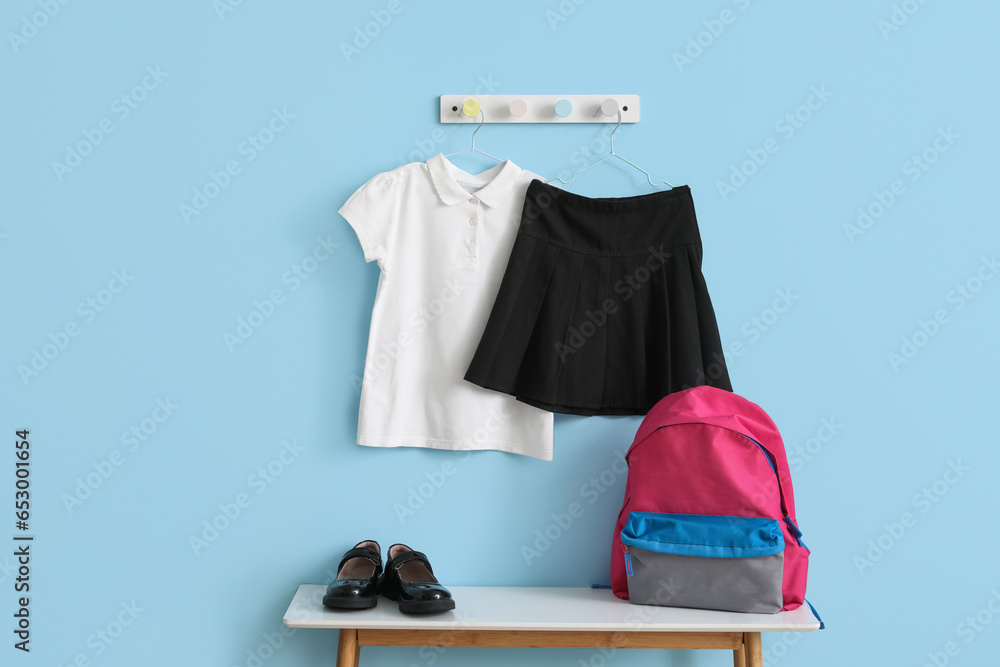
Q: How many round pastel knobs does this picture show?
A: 4